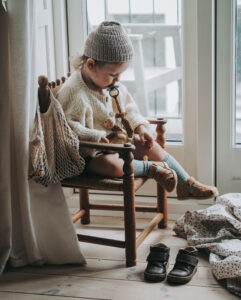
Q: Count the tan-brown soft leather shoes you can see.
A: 2